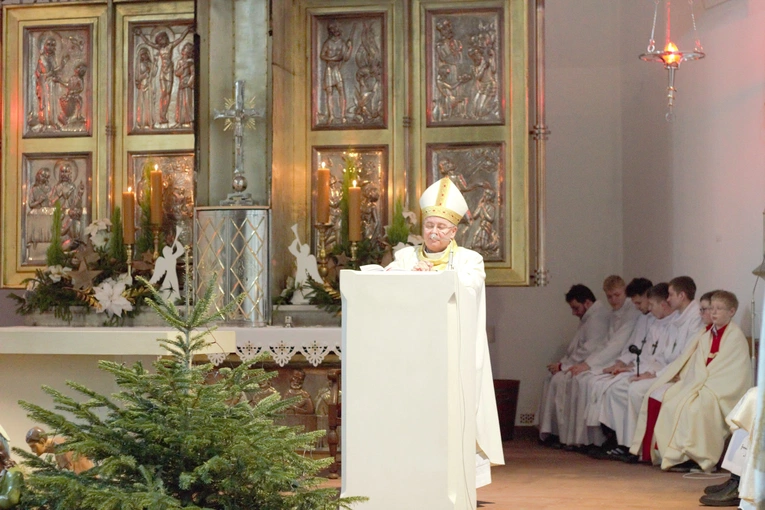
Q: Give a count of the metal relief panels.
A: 8